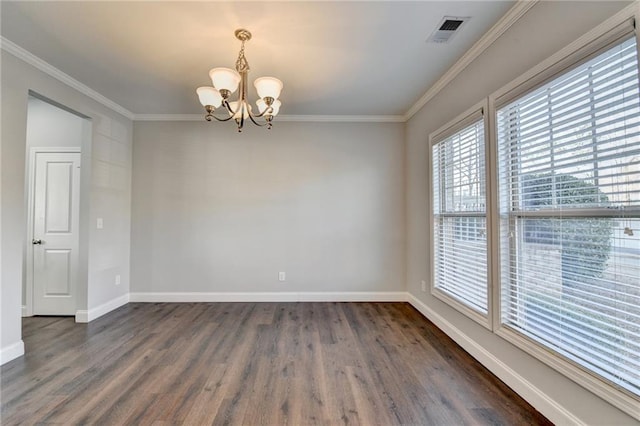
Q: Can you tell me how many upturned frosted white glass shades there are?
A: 5